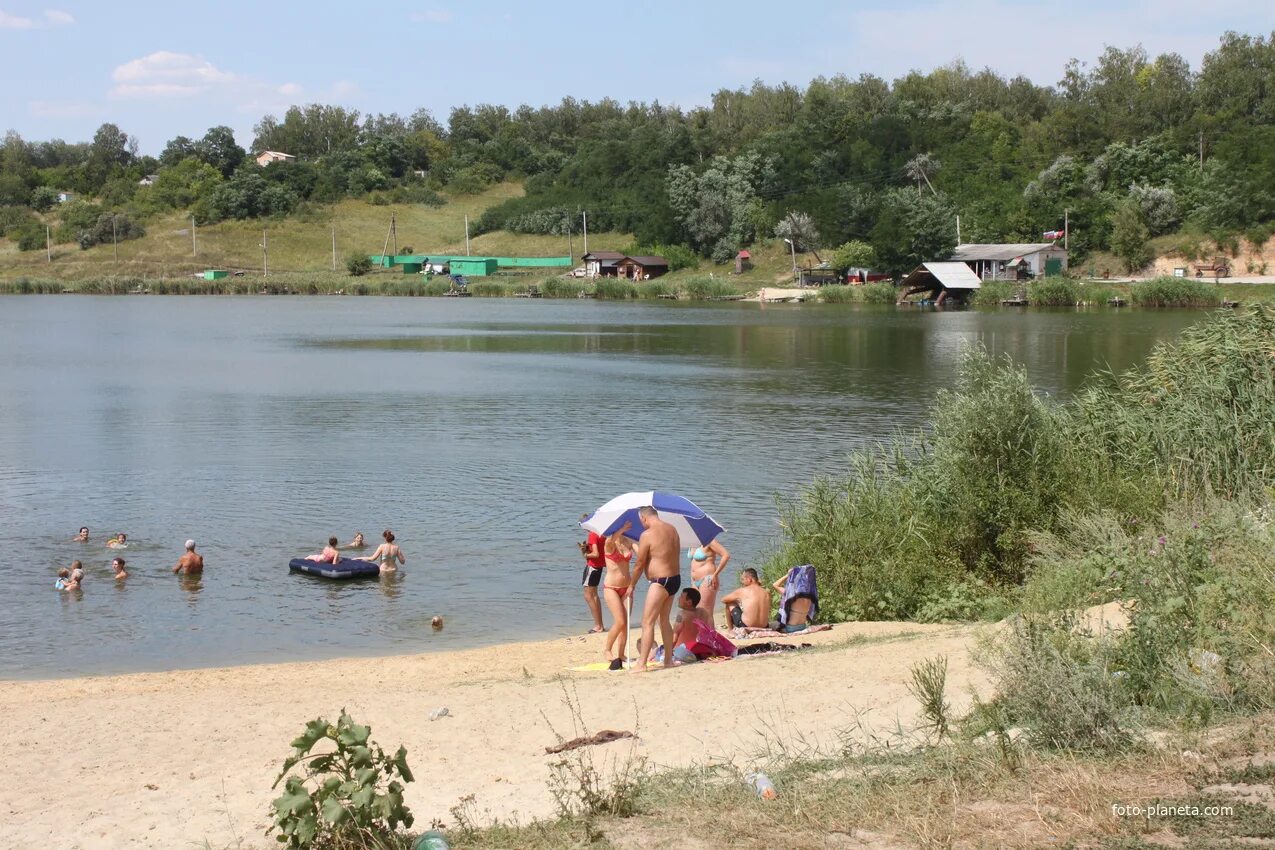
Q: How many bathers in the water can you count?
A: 11